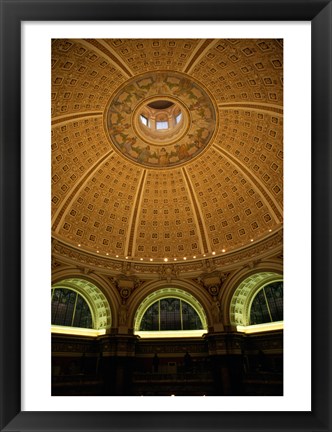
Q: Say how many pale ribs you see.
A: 8